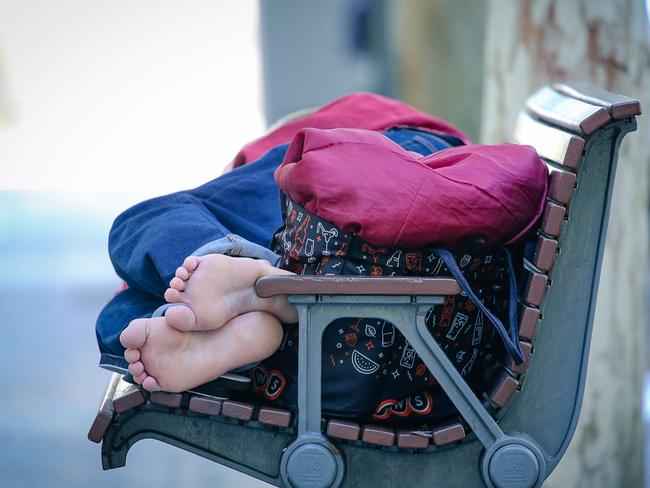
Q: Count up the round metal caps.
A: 2